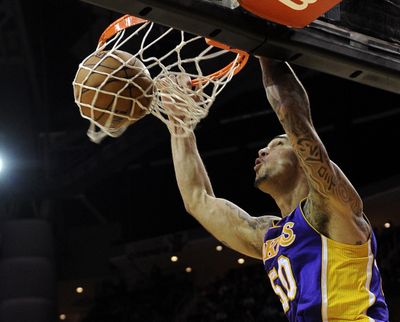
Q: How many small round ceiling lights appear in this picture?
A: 7